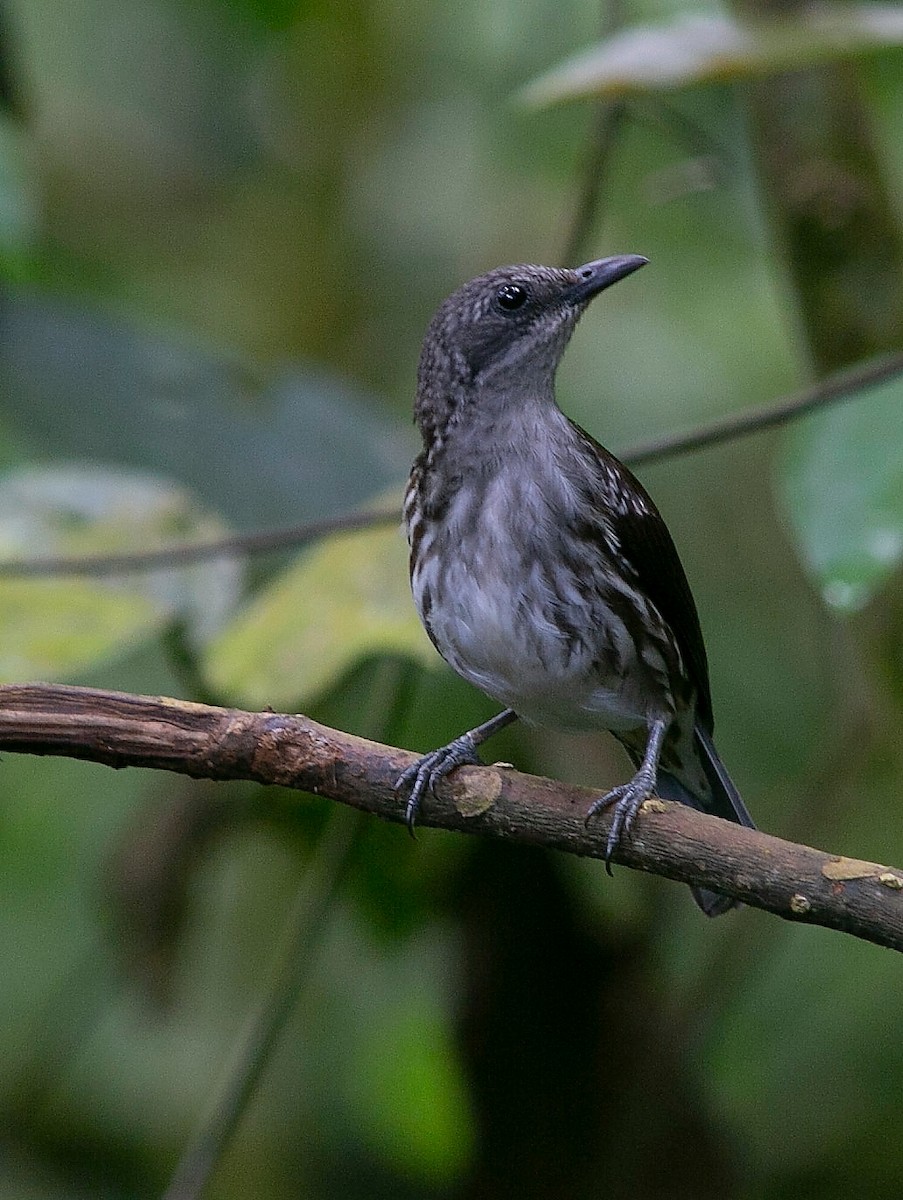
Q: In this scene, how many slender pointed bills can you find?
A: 1